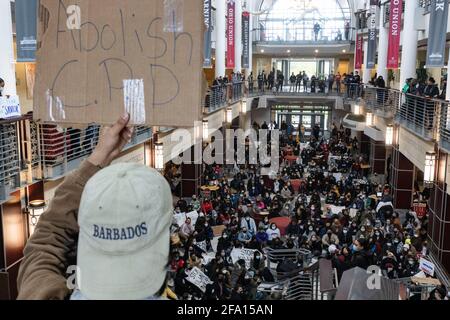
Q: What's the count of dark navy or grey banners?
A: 5